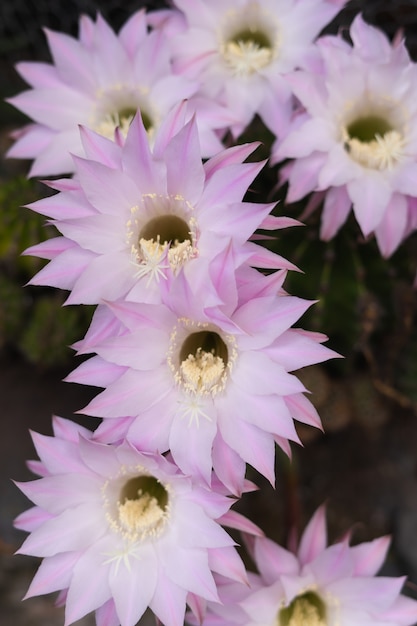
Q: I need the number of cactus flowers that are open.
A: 7